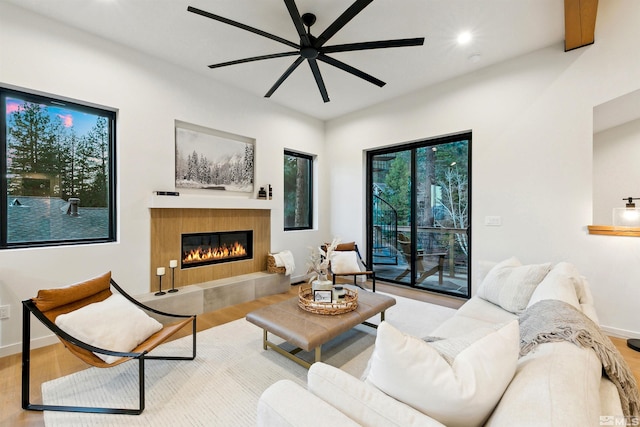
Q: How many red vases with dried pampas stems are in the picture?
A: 0